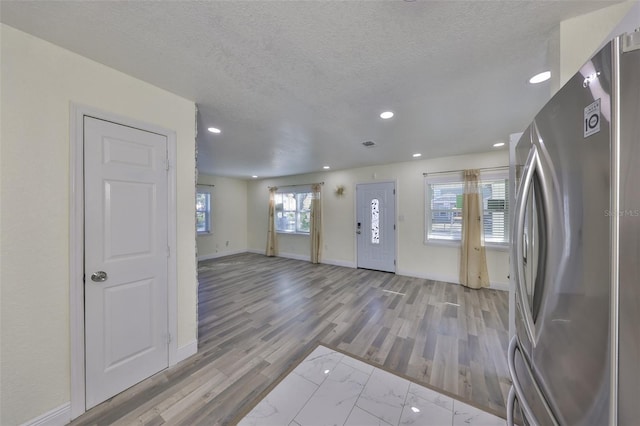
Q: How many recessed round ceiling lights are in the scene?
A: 7